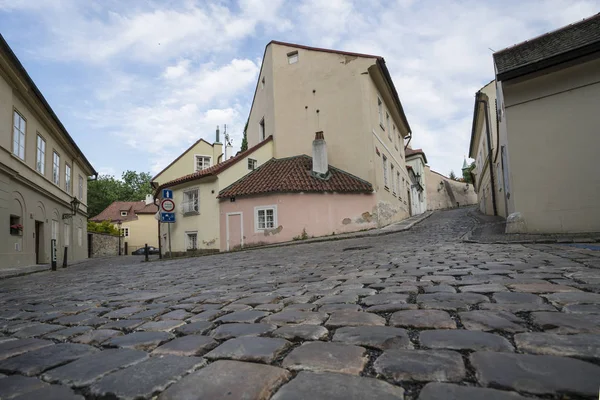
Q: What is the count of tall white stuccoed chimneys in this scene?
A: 1